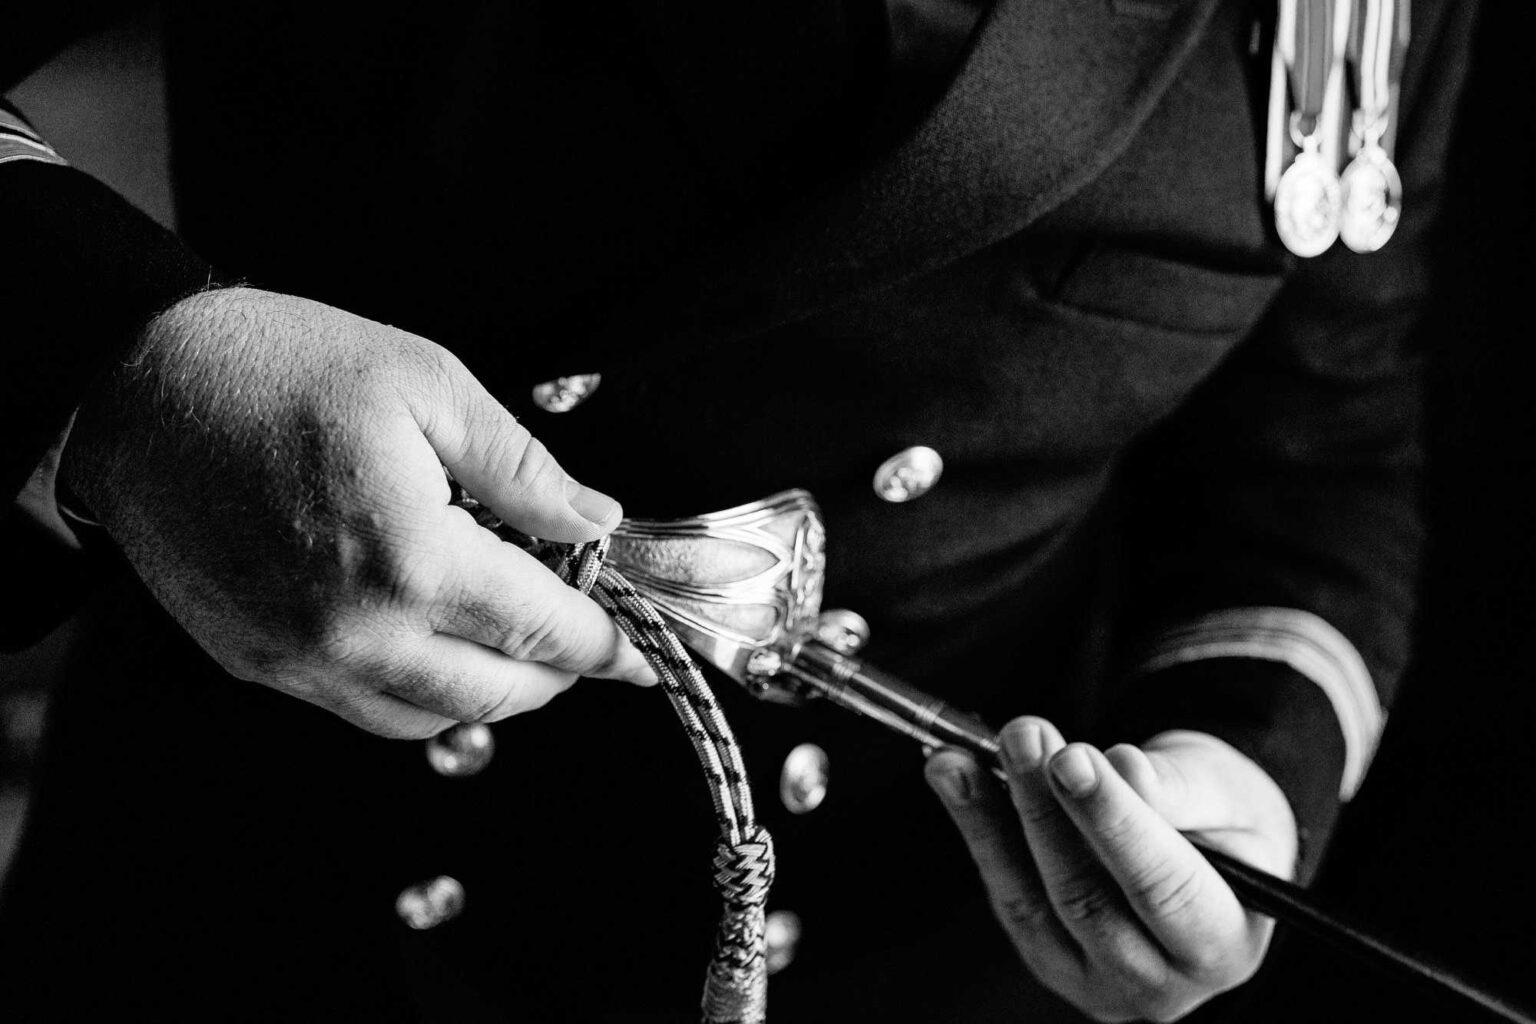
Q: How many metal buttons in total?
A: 7